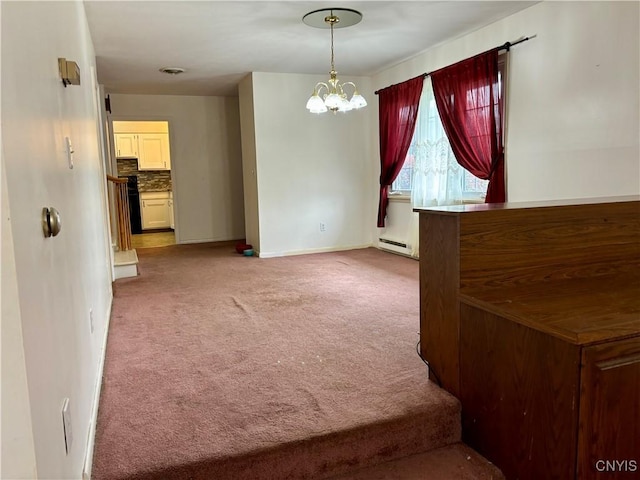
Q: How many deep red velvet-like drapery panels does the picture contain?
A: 2